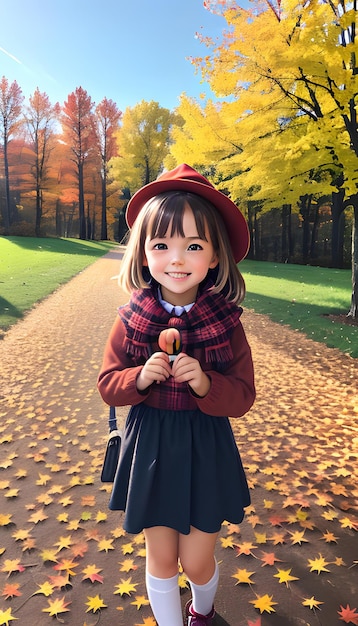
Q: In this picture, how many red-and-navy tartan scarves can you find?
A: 1